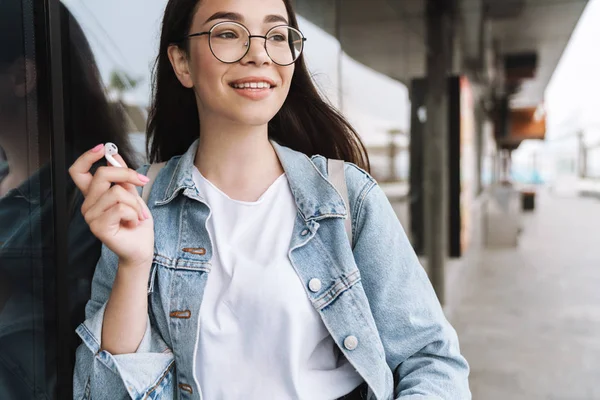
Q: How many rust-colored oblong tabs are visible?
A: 3